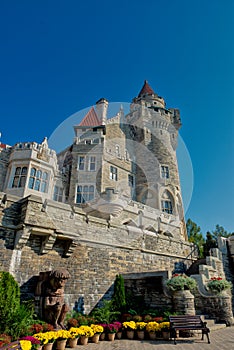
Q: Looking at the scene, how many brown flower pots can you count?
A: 13